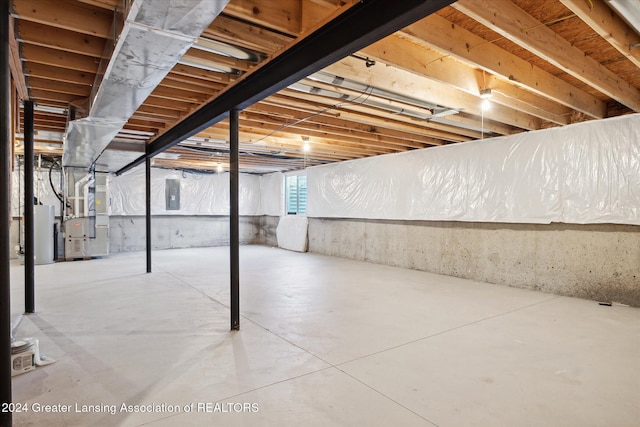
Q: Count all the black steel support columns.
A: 4